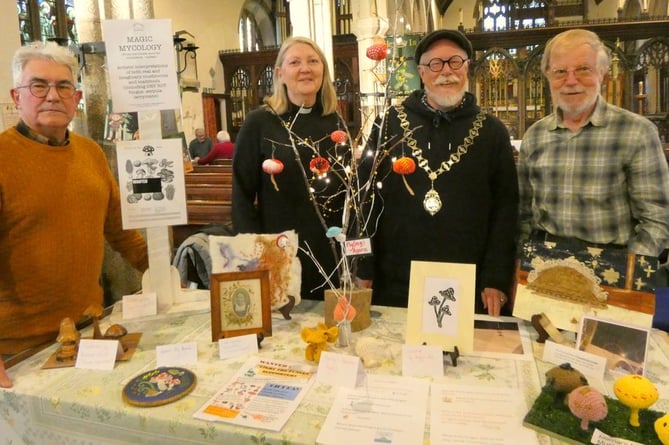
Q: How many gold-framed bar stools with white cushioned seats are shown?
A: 0